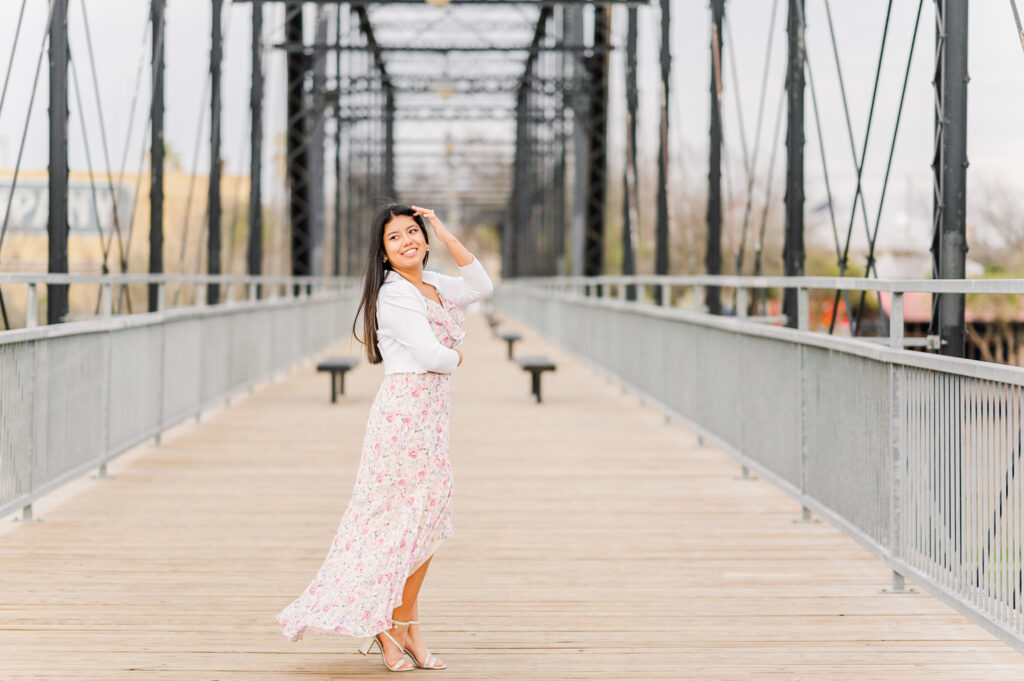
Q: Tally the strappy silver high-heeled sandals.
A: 2